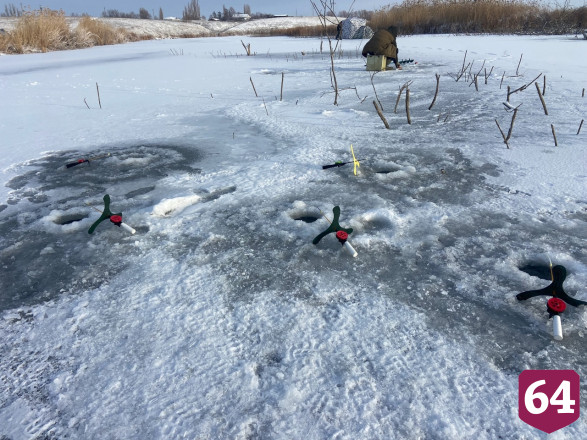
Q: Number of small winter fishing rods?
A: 5